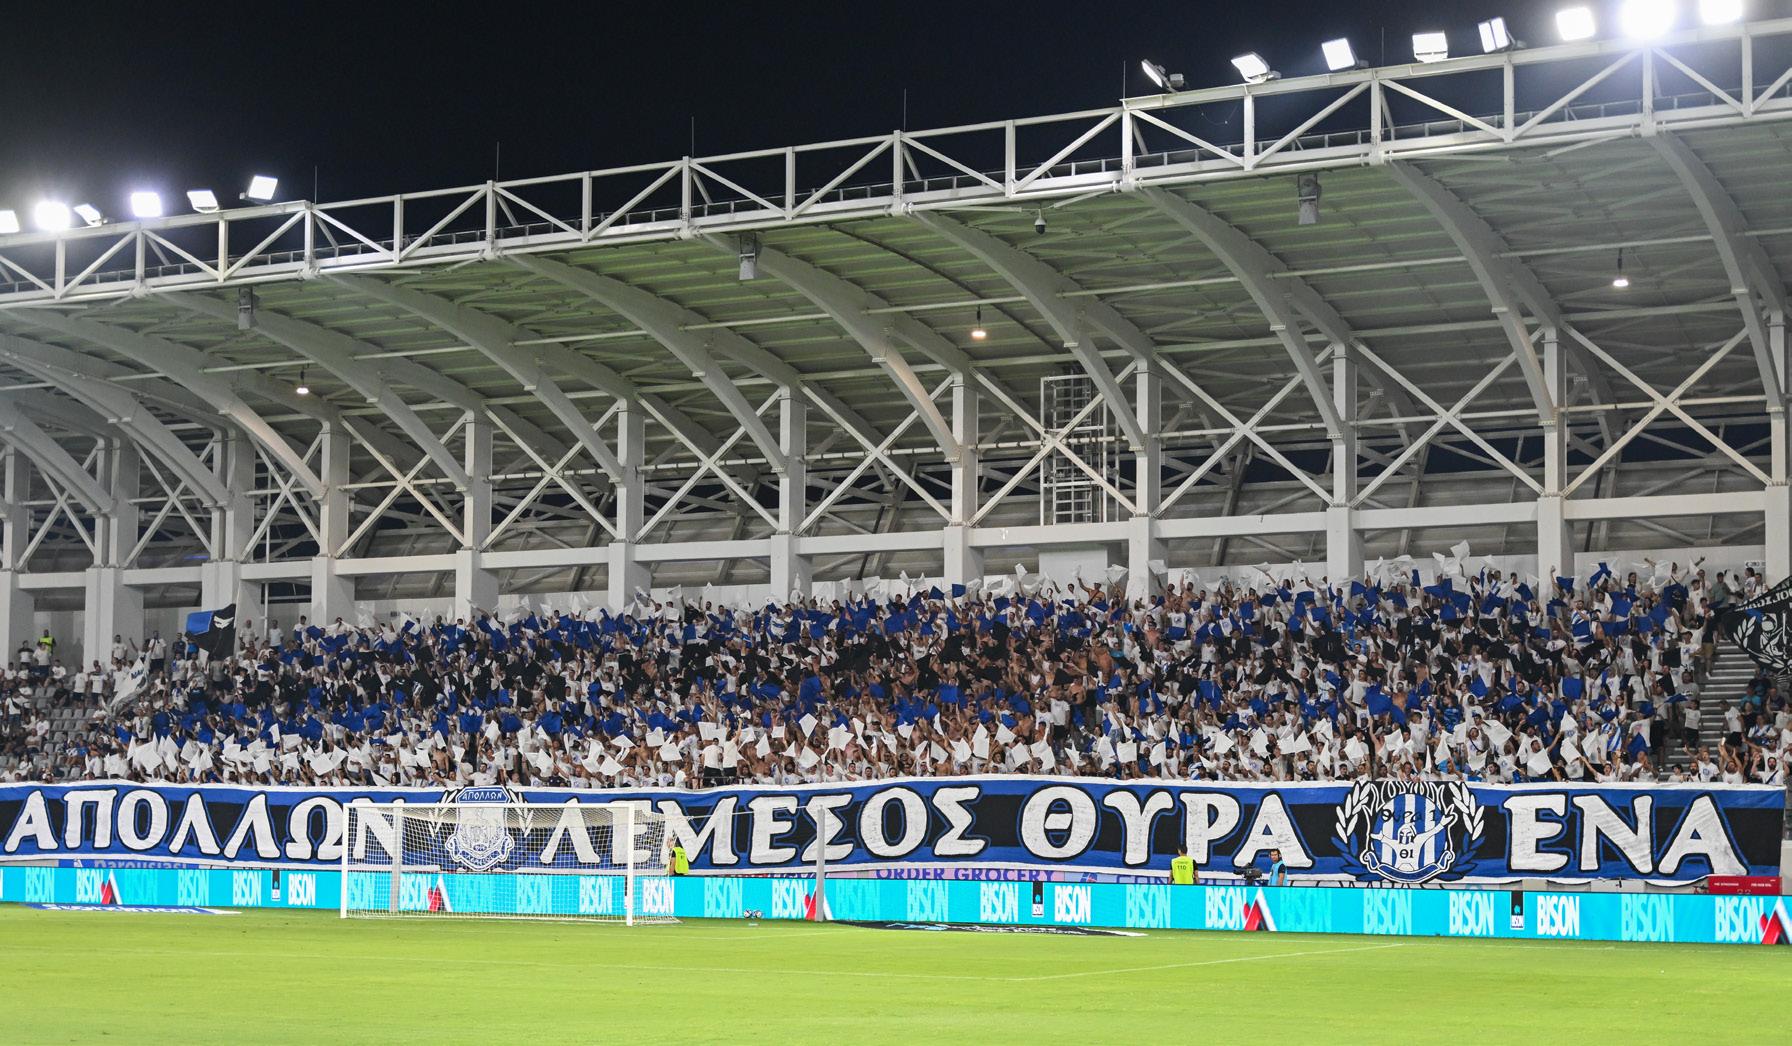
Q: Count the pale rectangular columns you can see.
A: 12